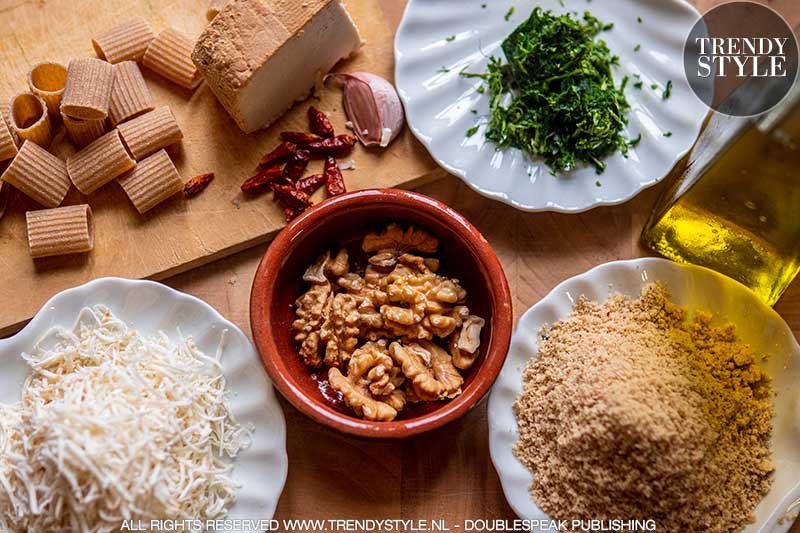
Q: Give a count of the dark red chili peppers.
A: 11